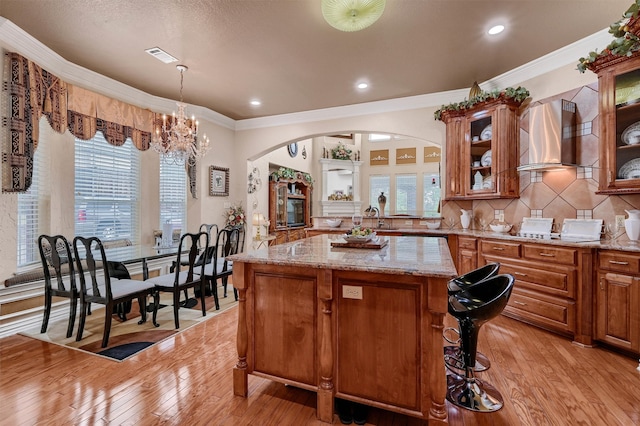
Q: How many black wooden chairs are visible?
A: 6